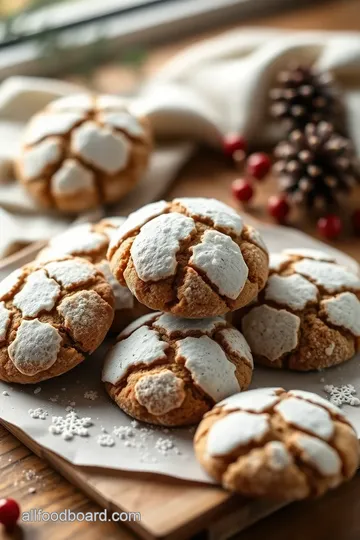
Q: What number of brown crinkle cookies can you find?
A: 7